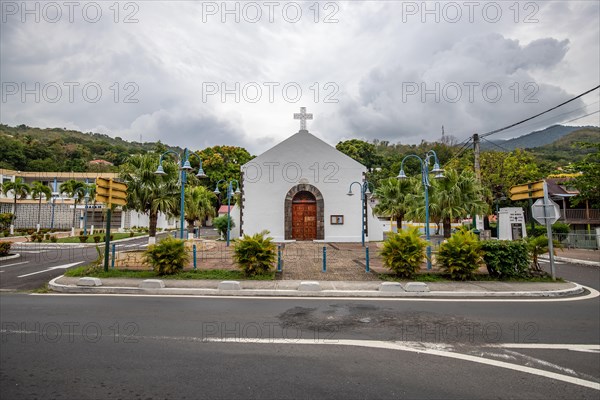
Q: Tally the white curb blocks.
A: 6